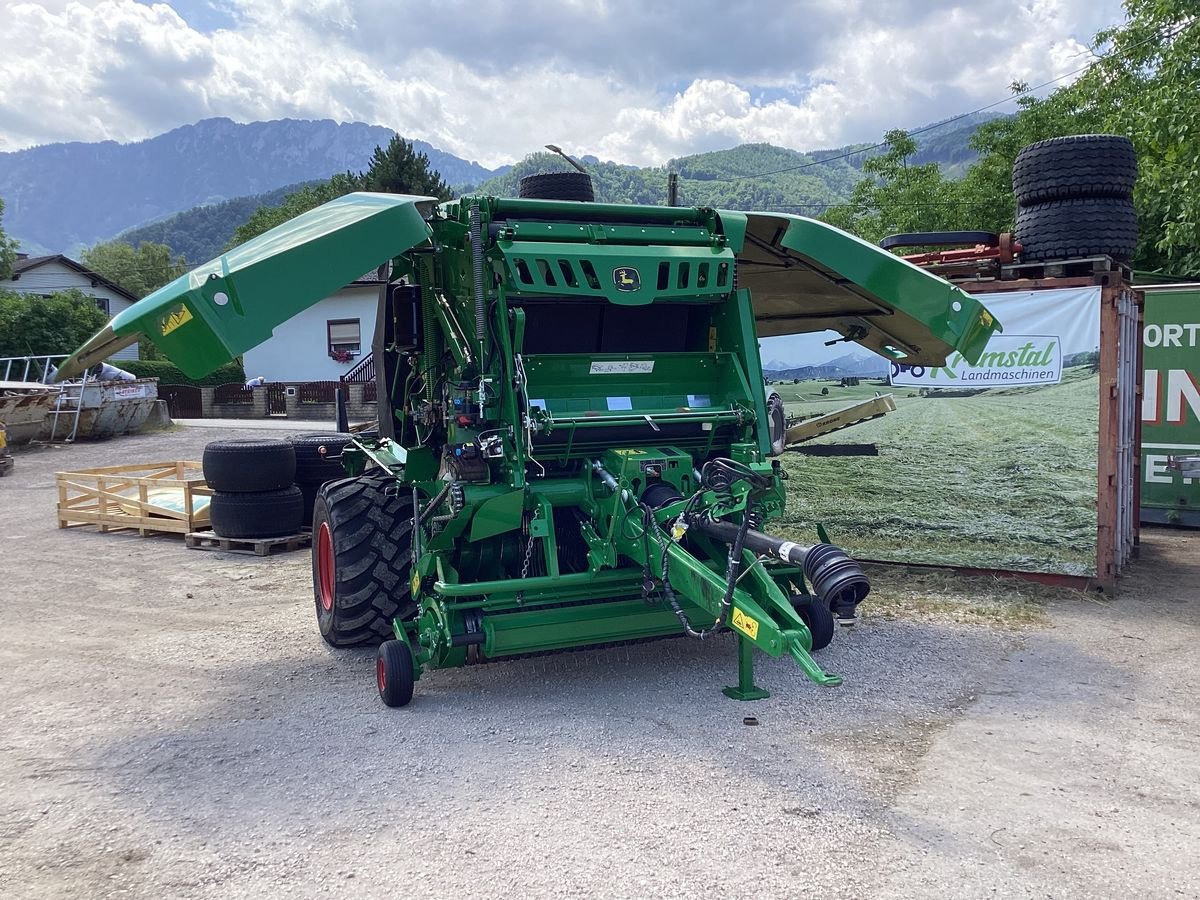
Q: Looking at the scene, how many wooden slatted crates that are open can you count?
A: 1